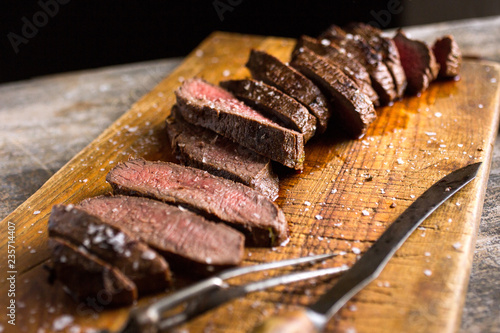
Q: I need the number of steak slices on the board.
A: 14